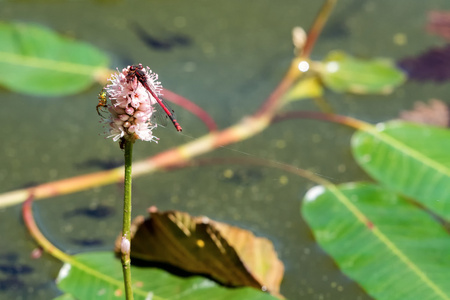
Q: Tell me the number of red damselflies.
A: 1